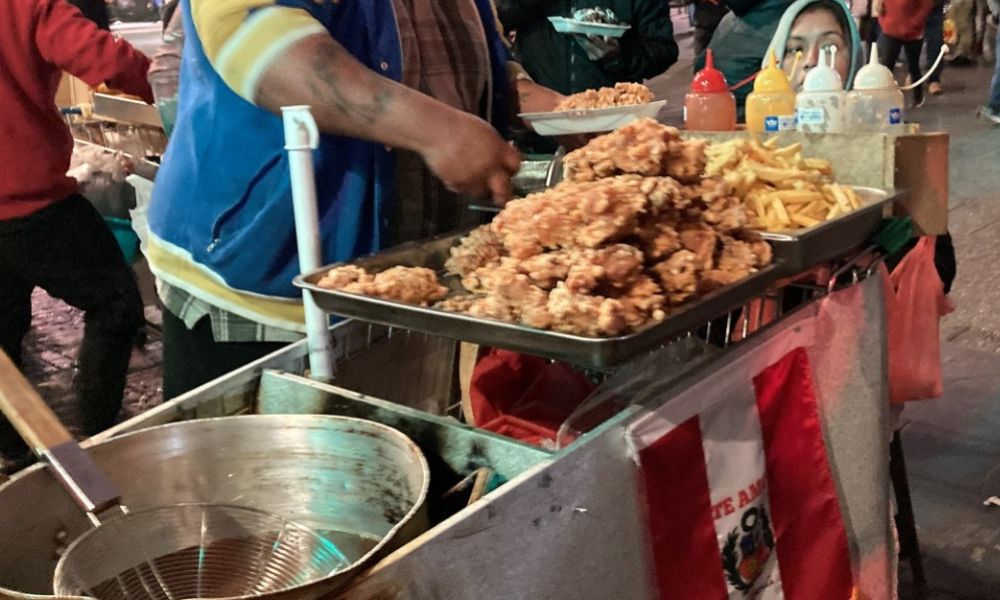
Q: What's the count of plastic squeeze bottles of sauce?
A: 4